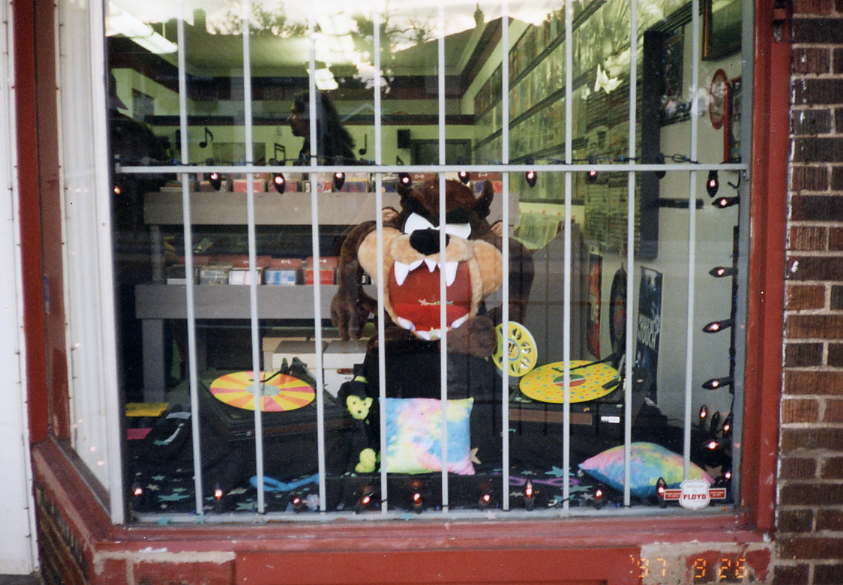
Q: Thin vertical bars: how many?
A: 9